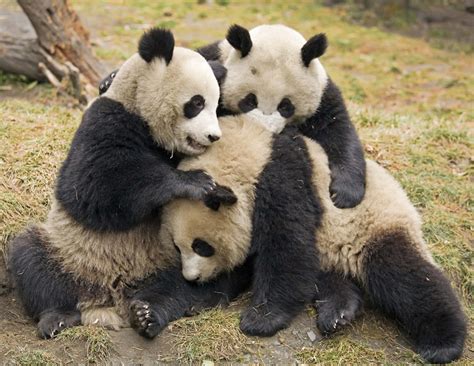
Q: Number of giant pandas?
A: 3